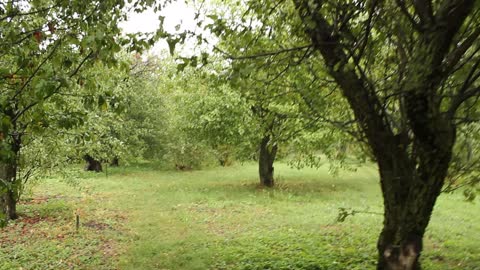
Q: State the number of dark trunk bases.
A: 5